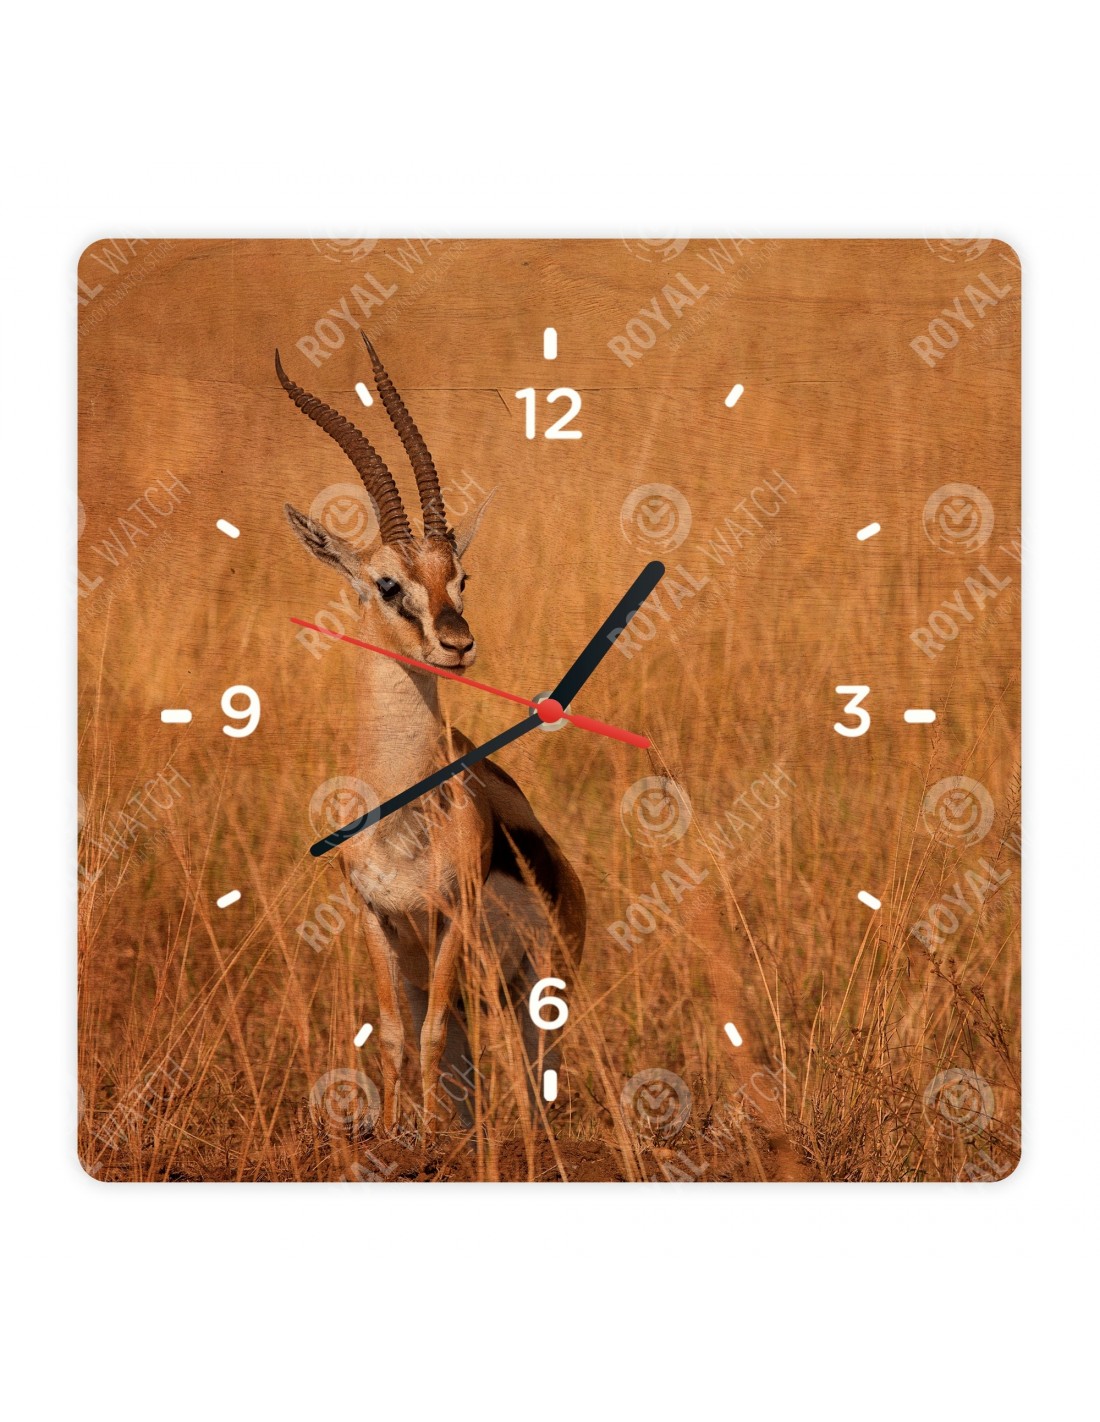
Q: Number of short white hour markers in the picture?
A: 12